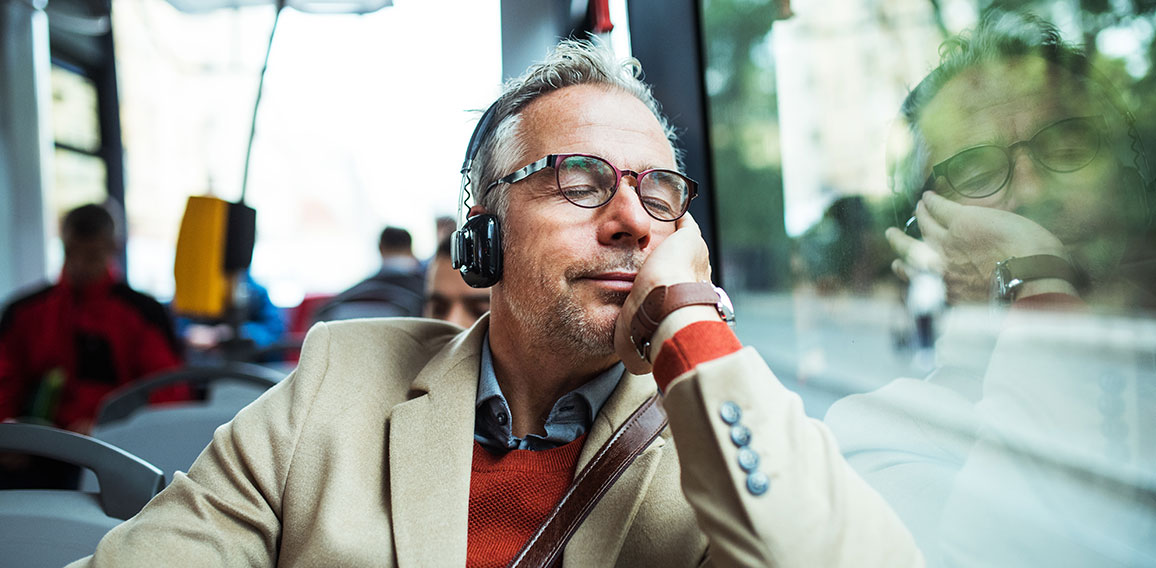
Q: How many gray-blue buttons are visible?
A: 4